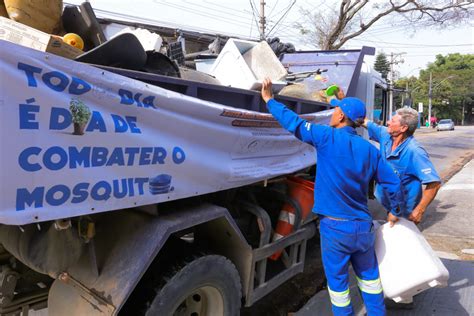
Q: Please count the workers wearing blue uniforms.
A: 2